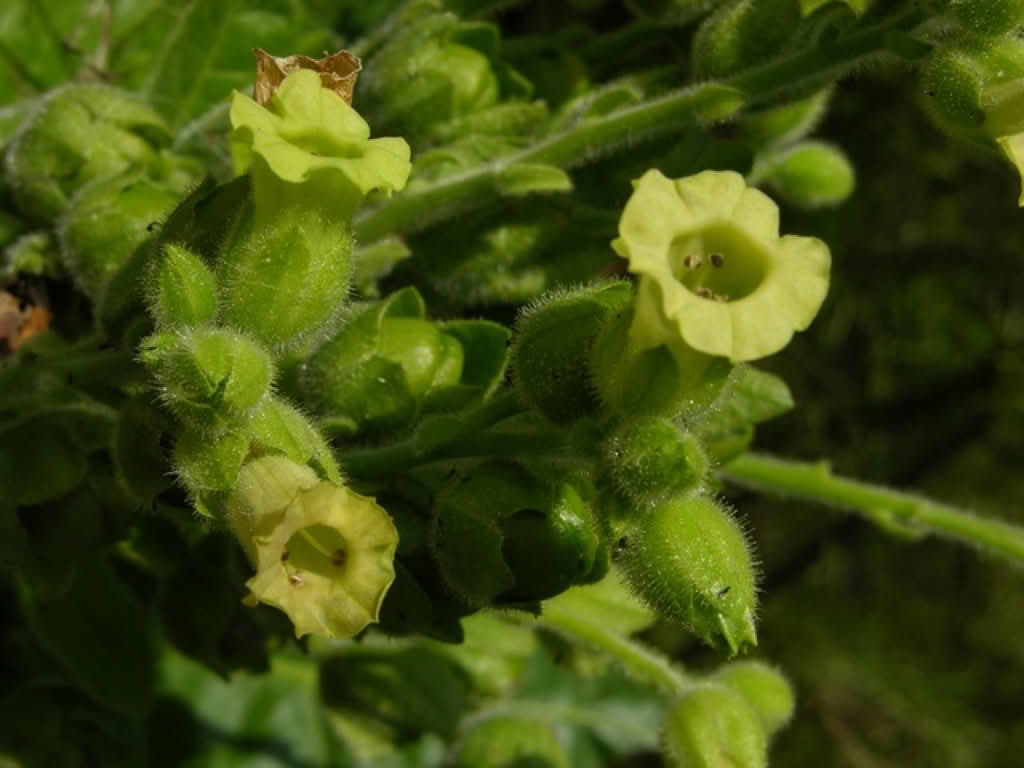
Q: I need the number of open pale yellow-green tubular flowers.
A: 3